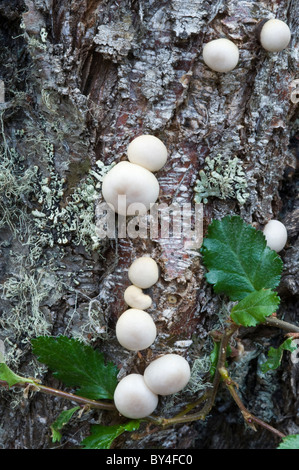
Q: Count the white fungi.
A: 10